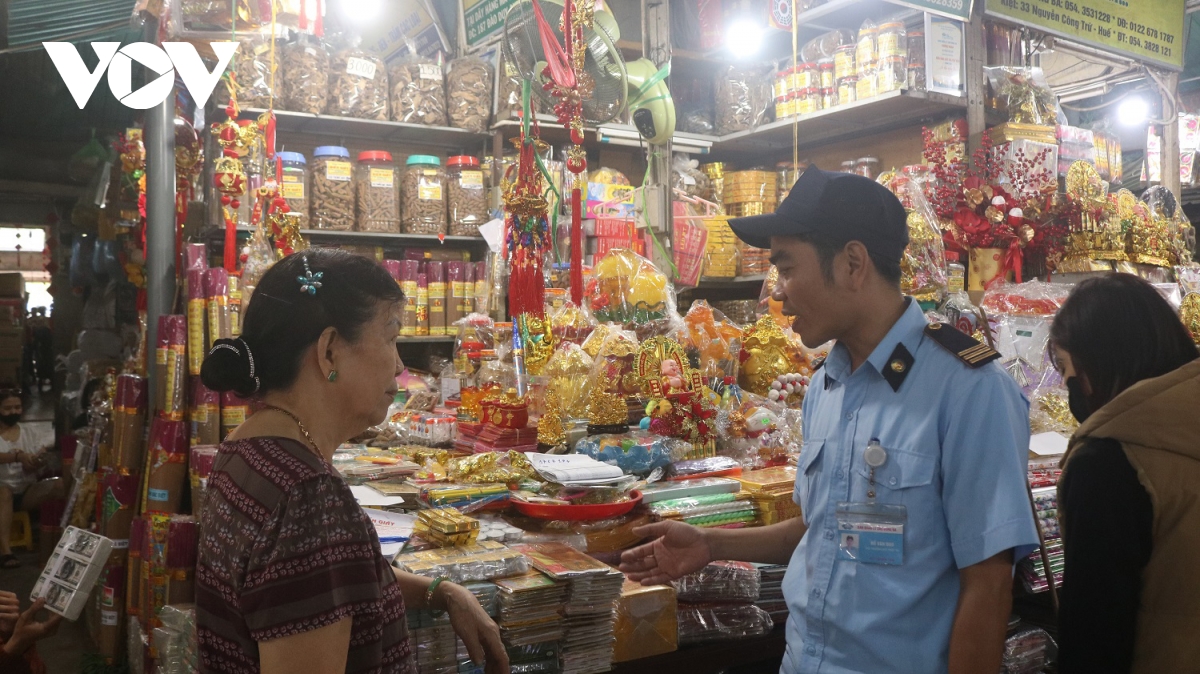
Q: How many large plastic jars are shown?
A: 5